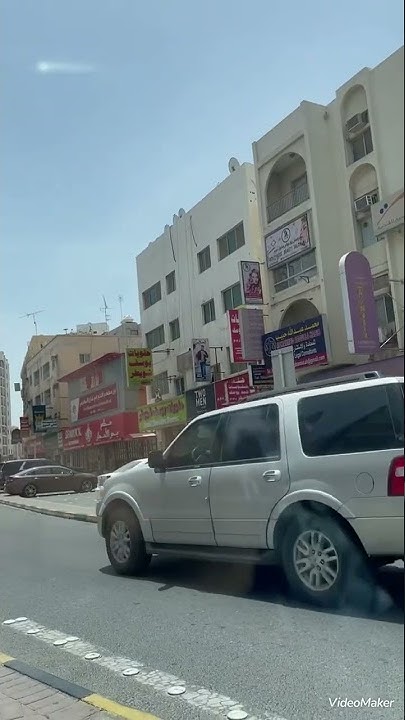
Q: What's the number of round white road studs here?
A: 9